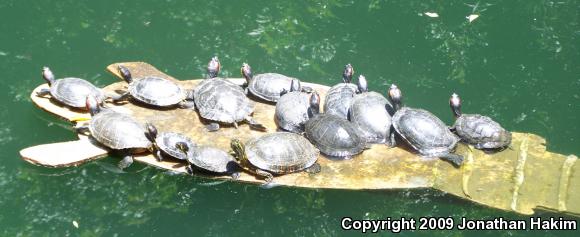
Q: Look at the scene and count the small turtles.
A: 14